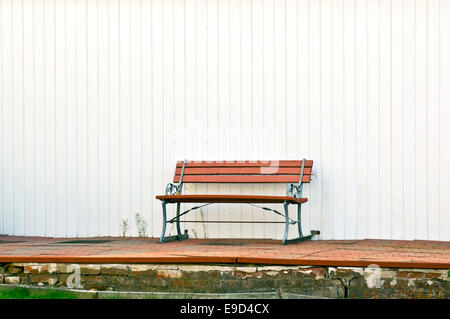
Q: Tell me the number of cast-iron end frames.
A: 2